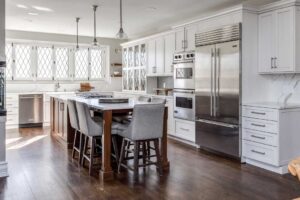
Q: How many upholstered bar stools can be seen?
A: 5